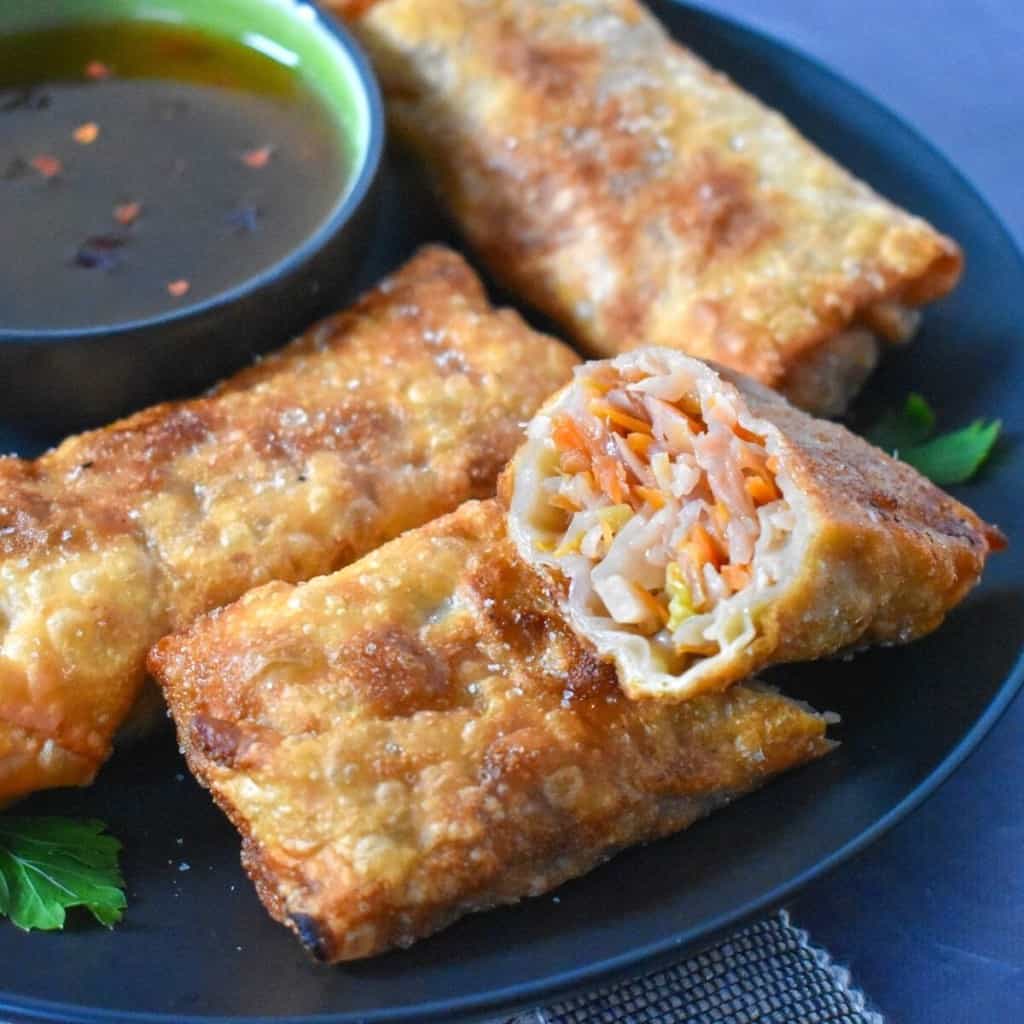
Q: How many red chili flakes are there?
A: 6